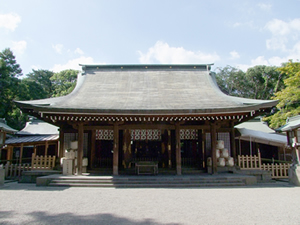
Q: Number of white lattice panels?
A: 3